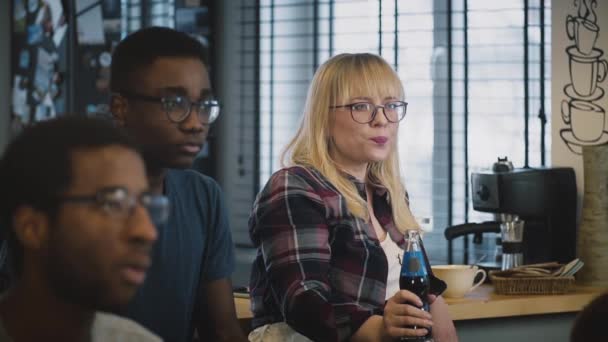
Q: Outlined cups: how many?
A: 3